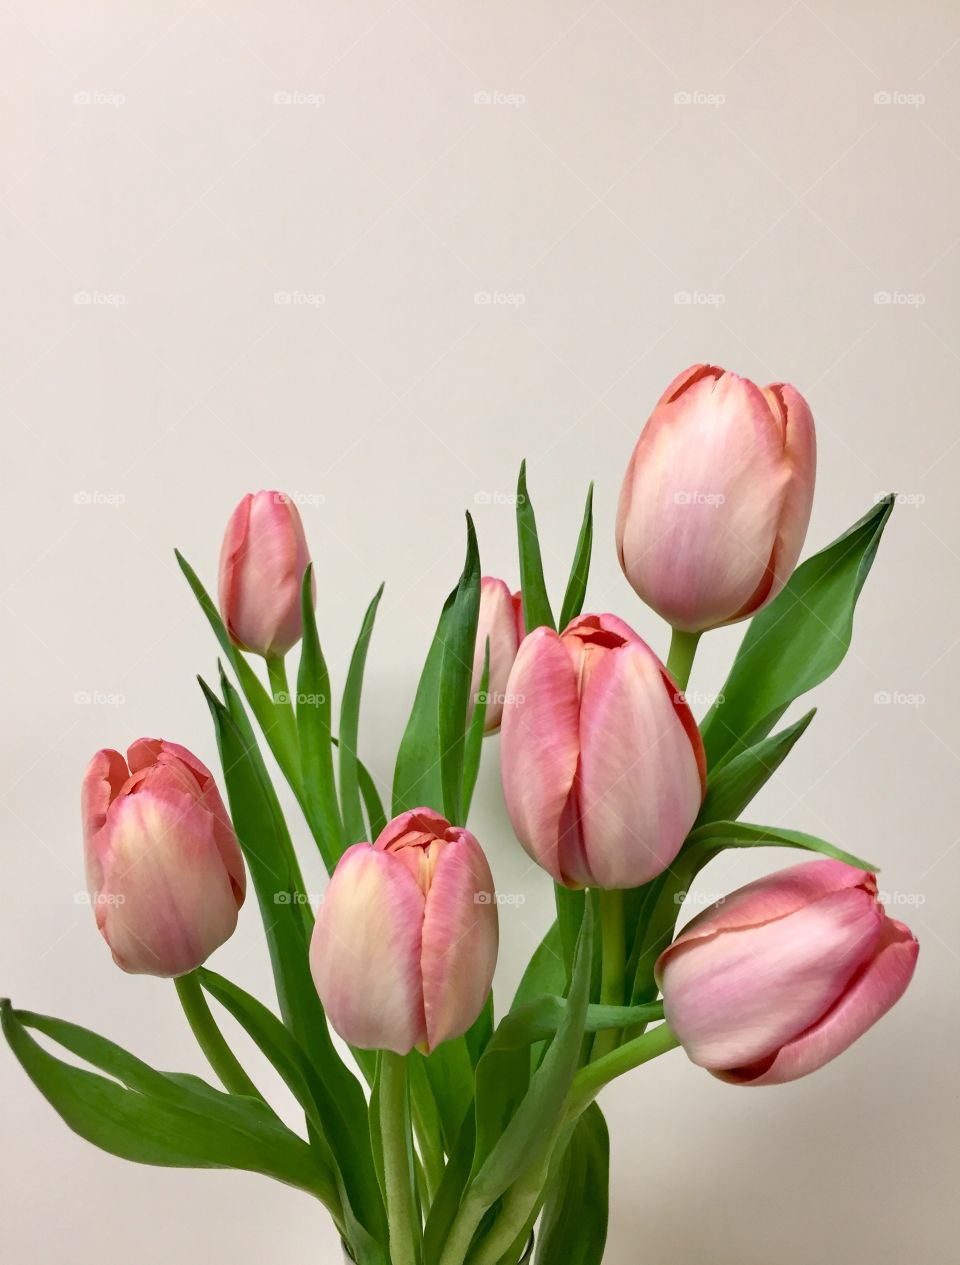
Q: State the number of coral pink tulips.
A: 7